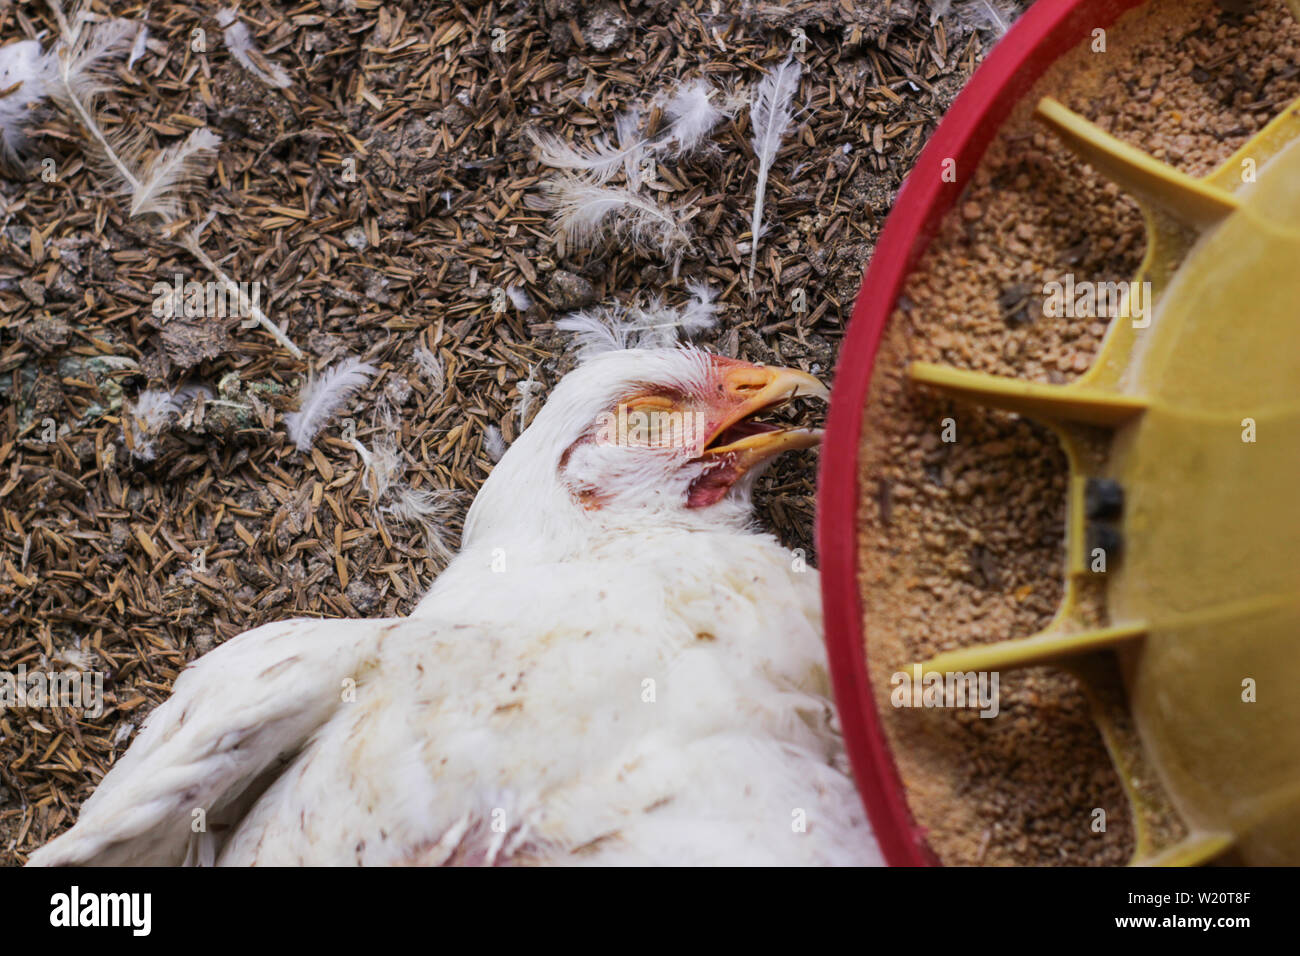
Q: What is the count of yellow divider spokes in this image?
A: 4